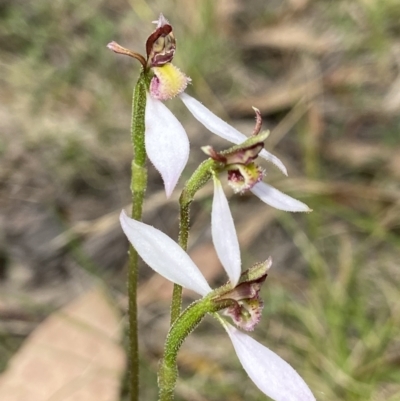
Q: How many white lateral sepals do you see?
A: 6